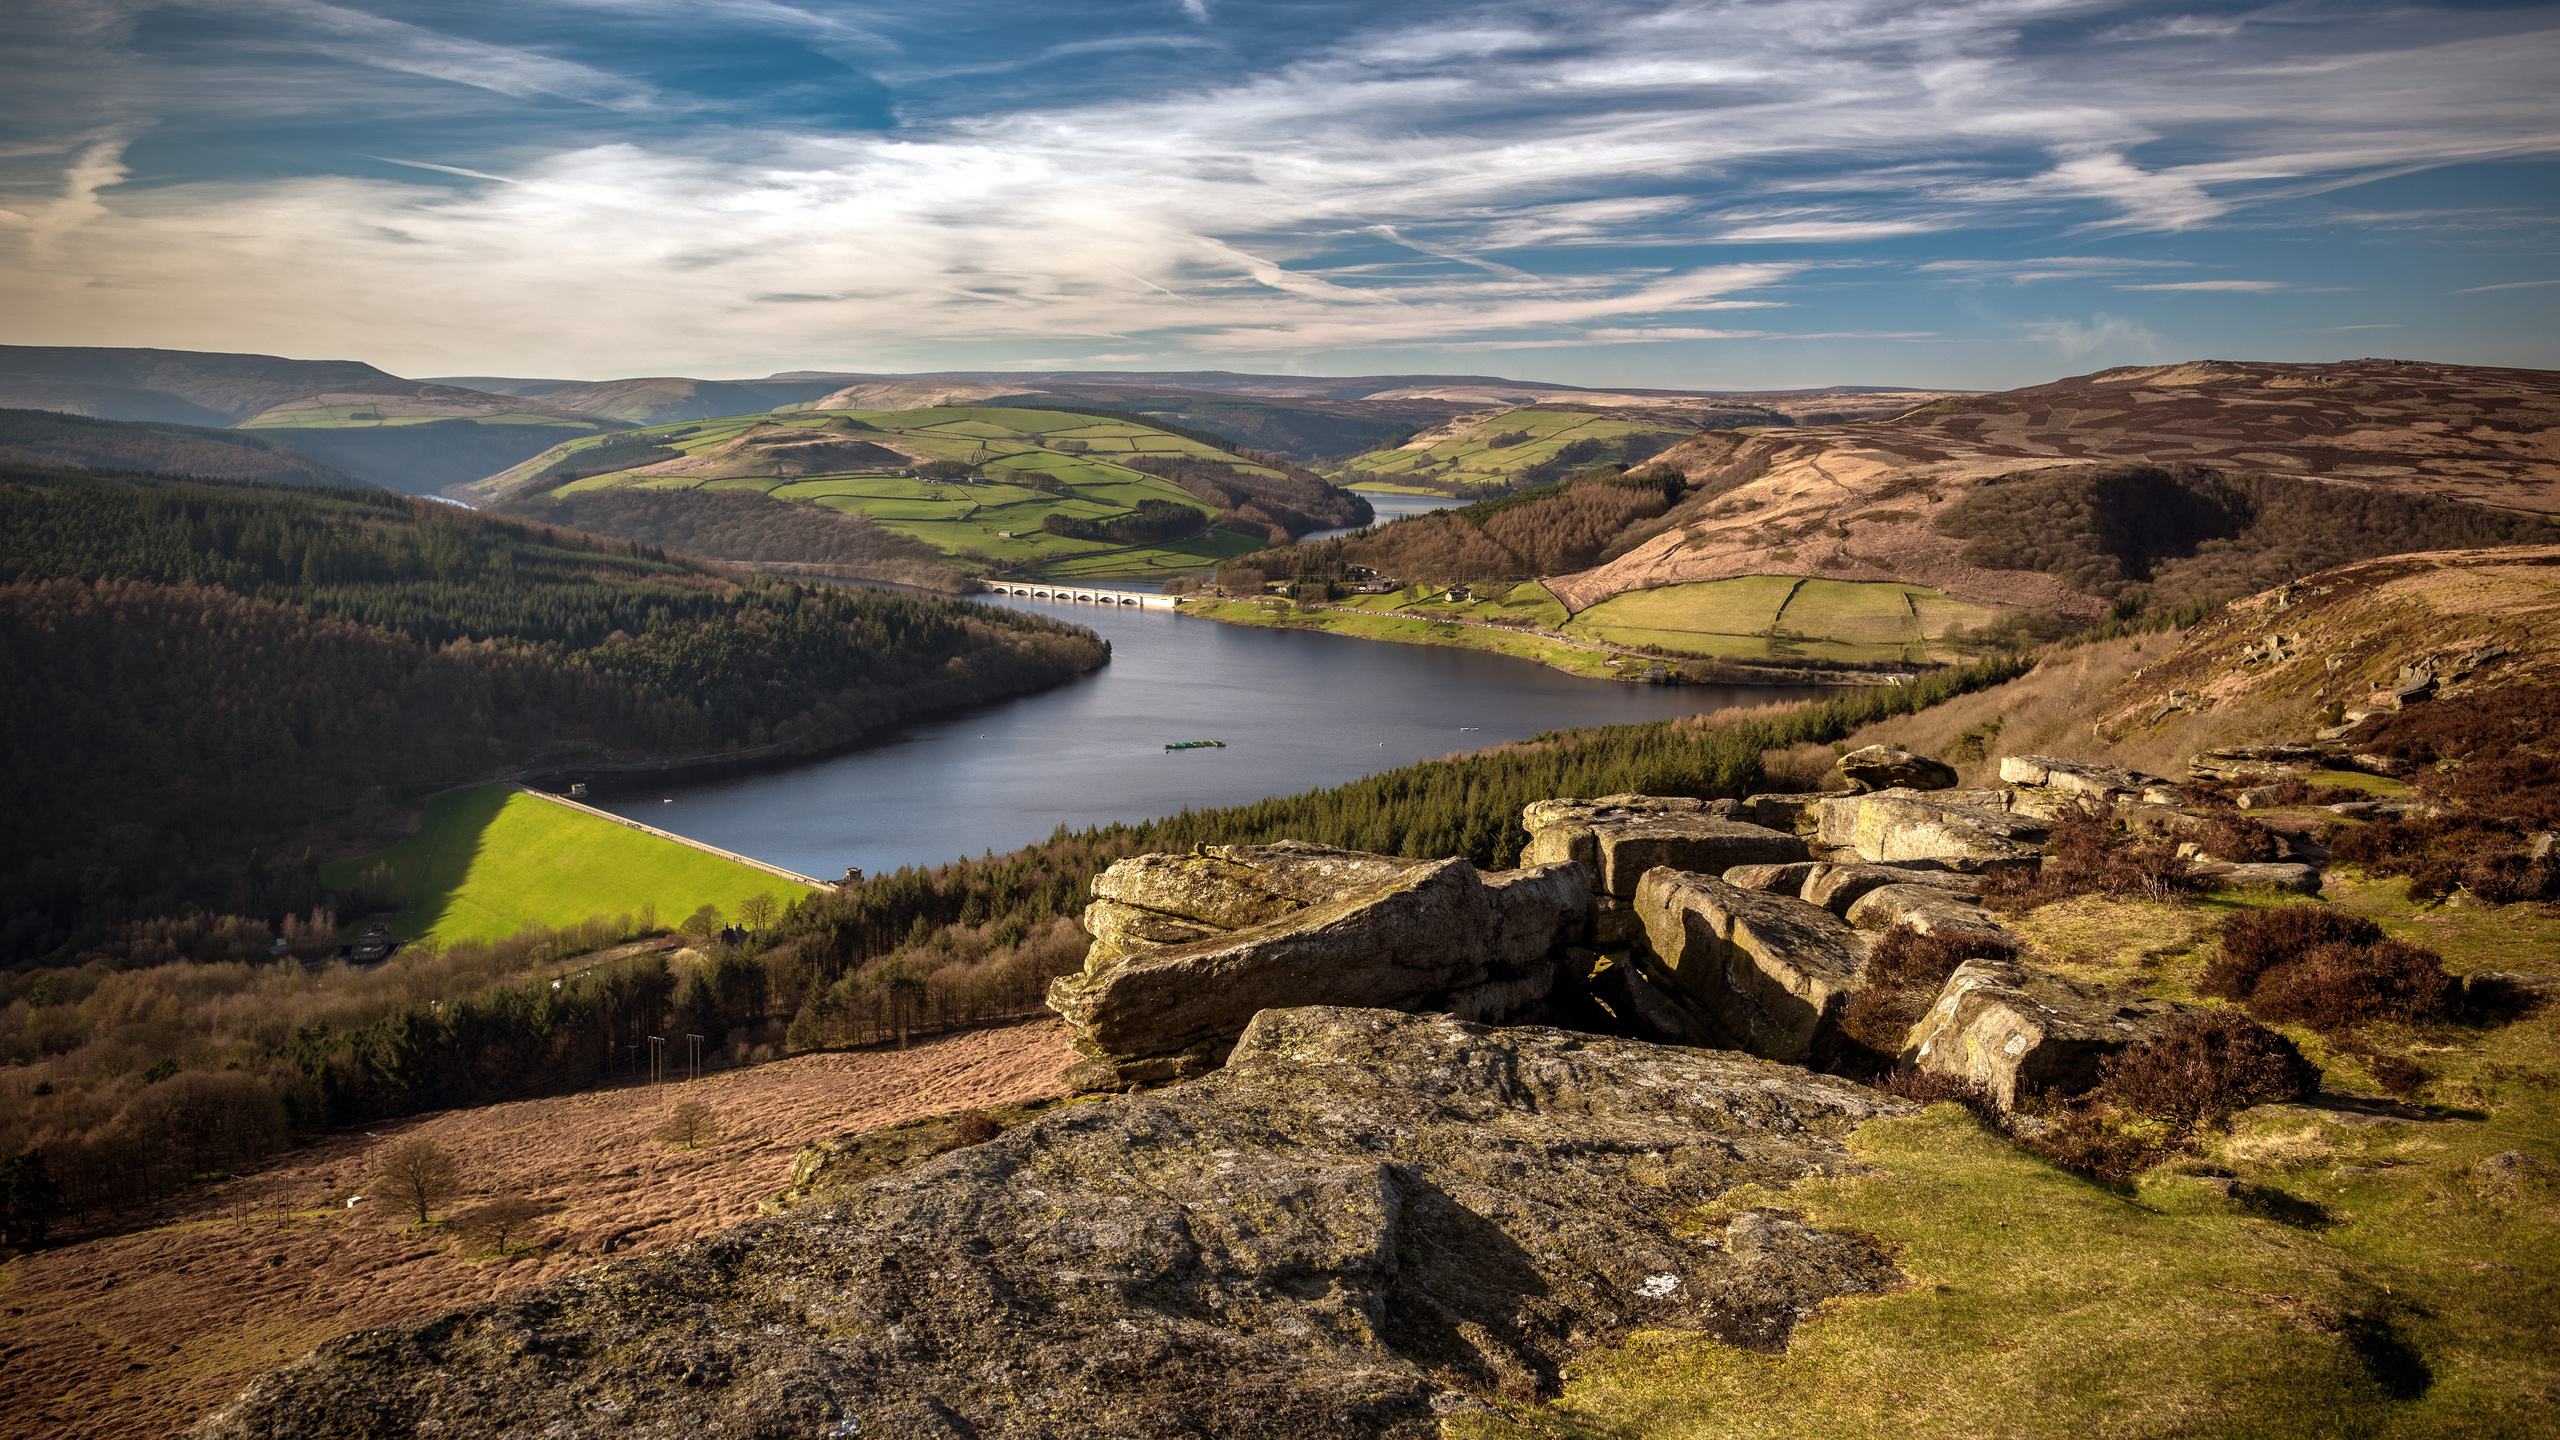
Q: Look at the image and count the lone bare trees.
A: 3